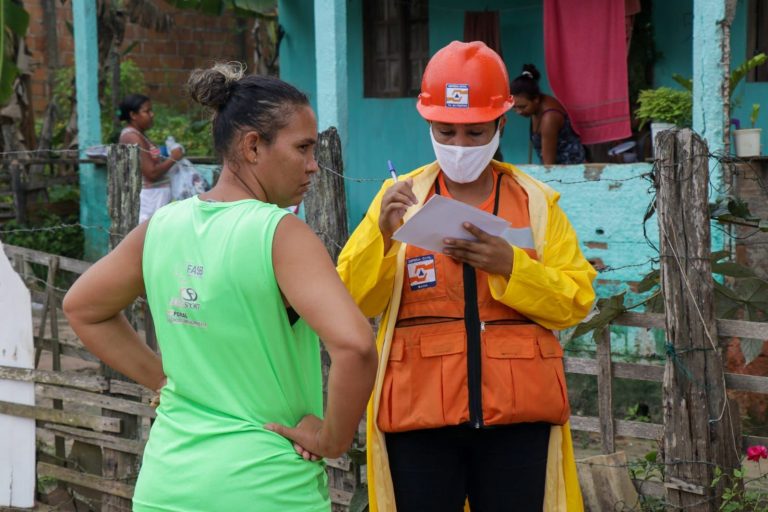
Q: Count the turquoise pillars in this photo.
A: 3